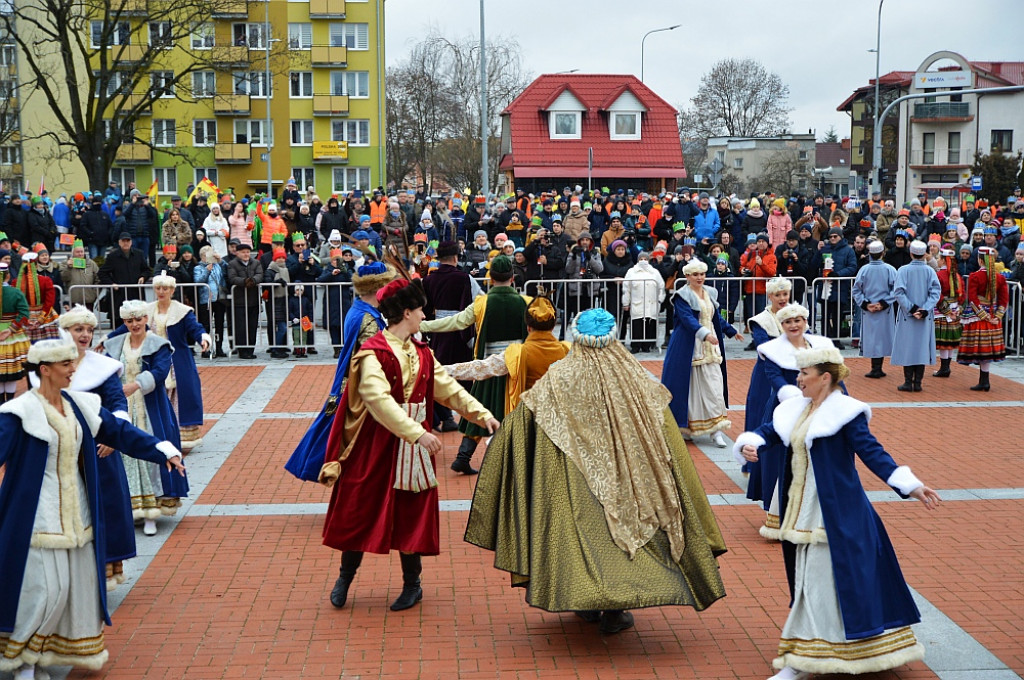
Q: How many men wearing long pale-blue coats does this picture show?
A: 2